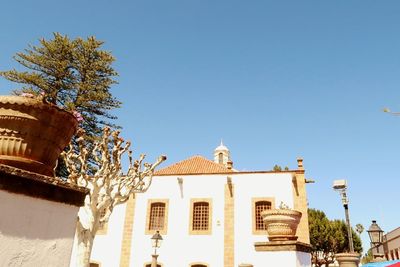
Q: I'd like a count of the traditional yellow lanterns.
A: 2